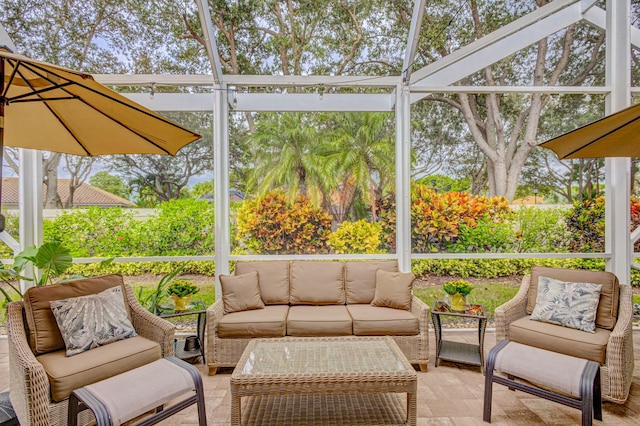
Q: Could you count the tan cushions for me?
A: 12